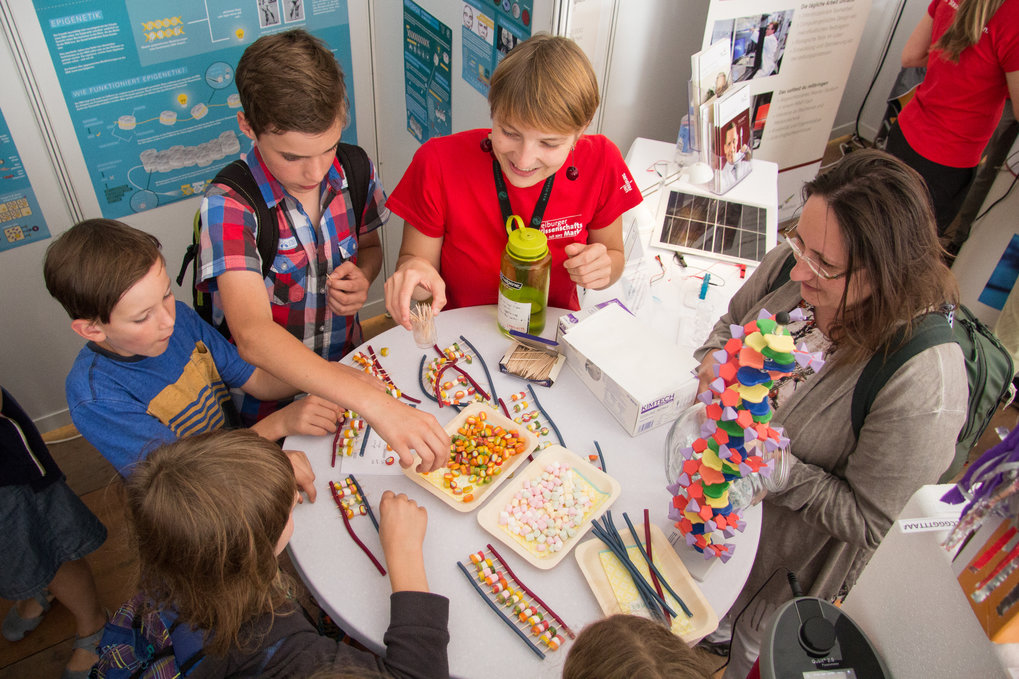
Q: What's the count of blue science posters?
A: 4